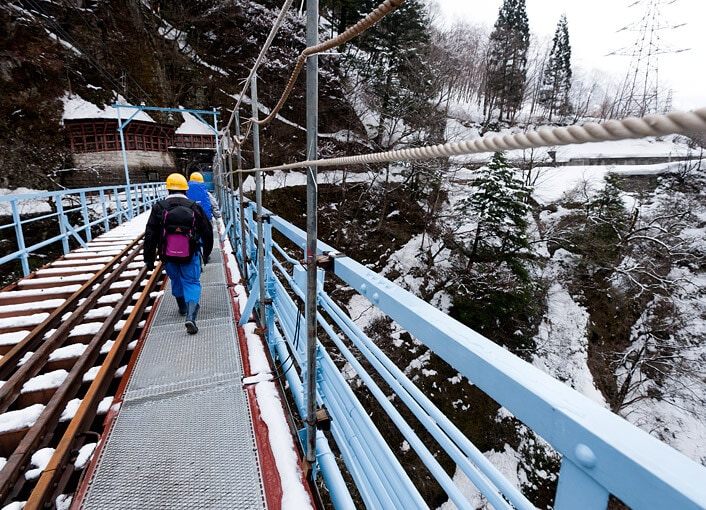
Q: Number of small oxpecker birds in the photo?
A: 0